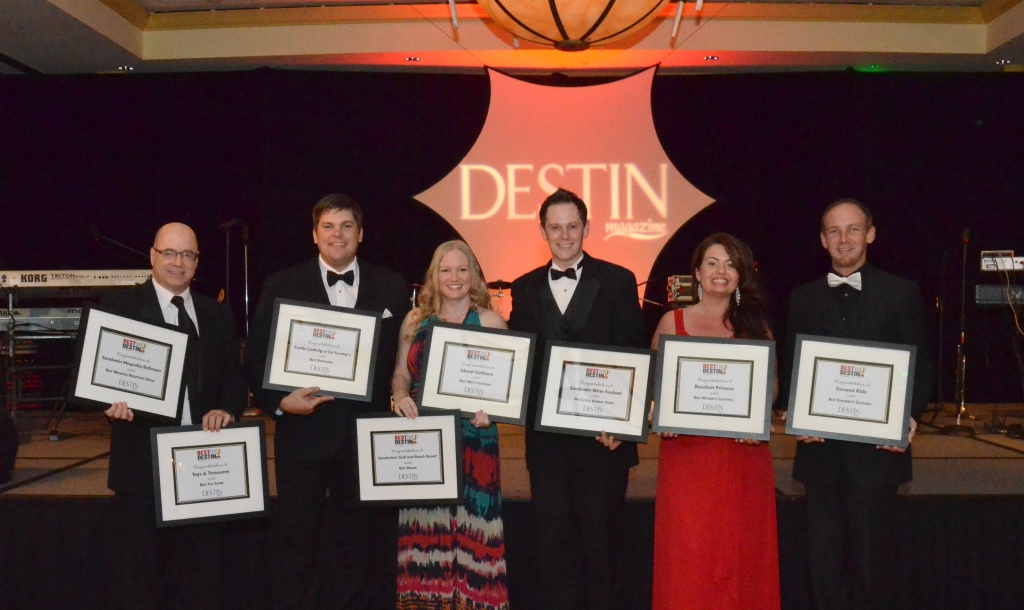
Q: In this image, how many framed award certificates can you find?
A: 8